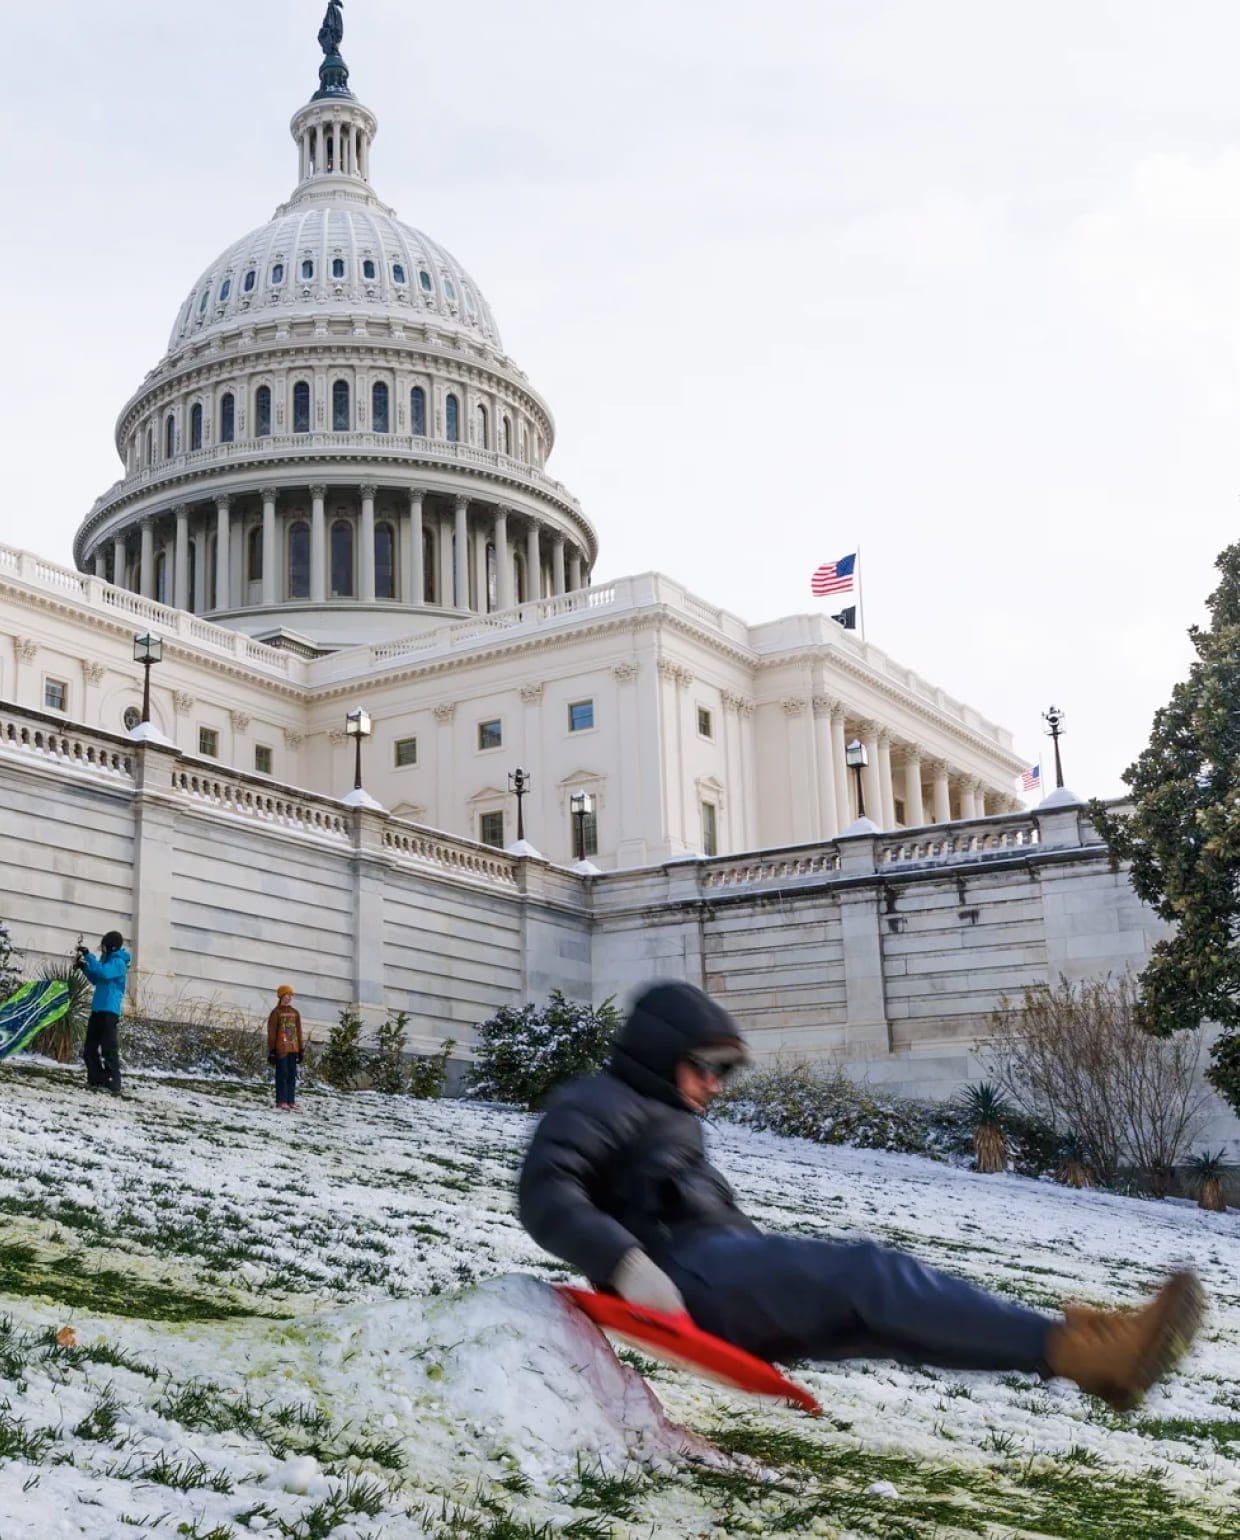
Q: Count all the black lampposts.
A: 6